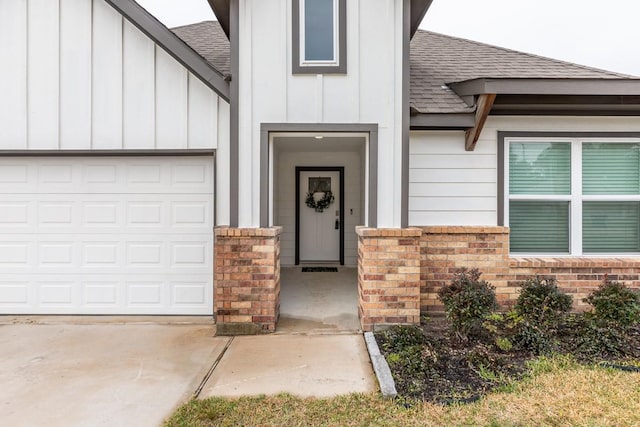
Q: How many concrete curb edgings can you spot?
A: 1